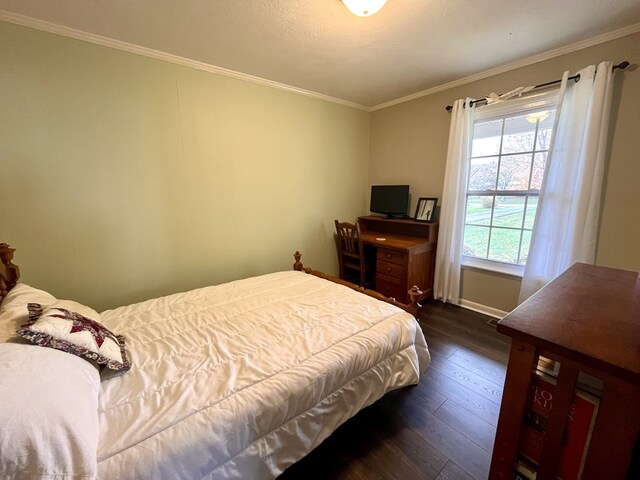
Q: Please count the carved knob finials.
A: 3